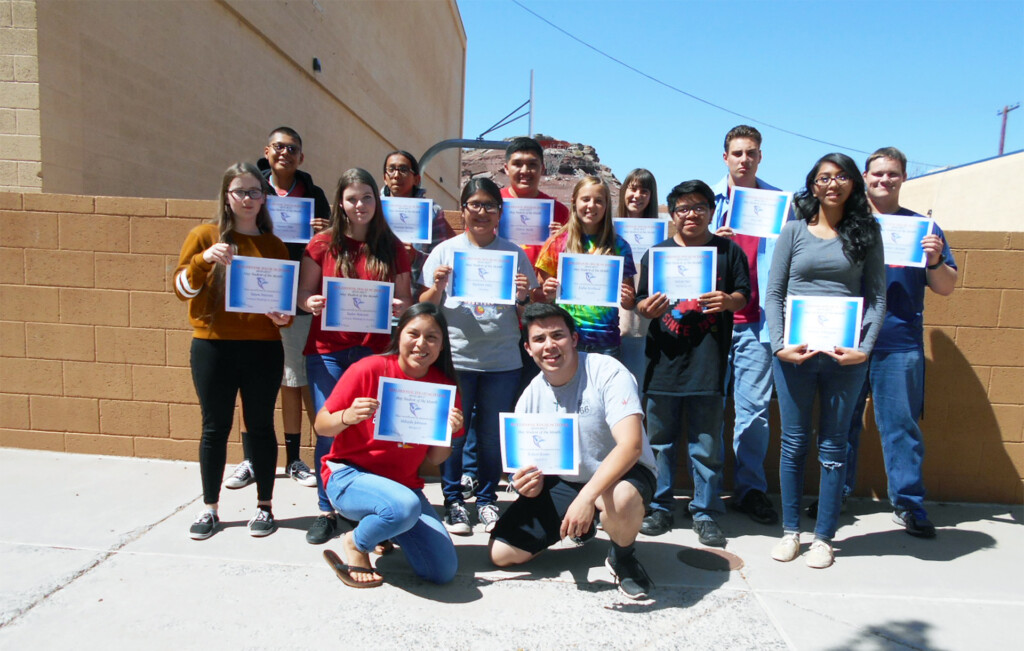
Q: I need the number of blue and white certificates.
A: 14